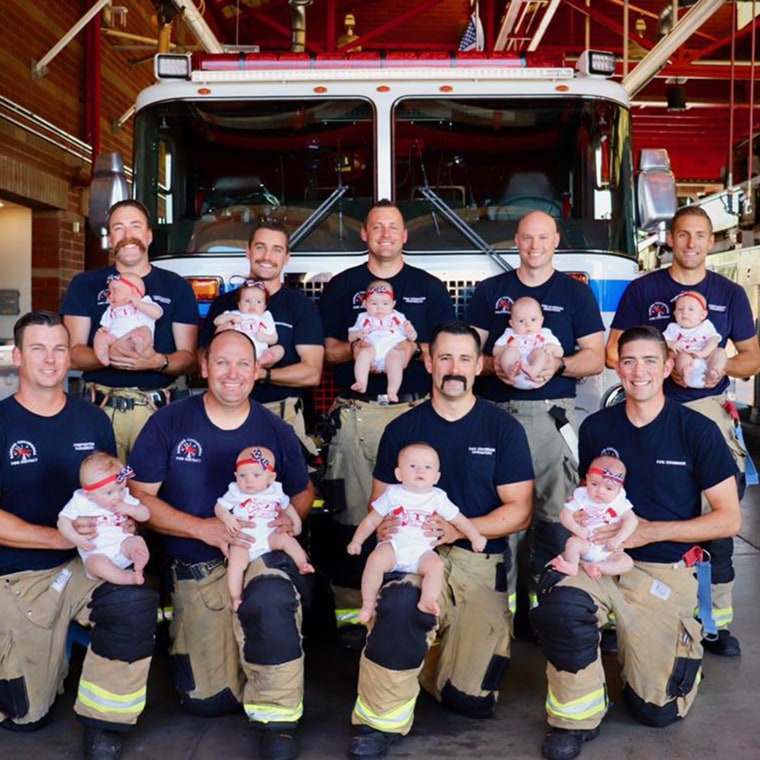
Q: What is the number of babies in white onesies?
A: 9